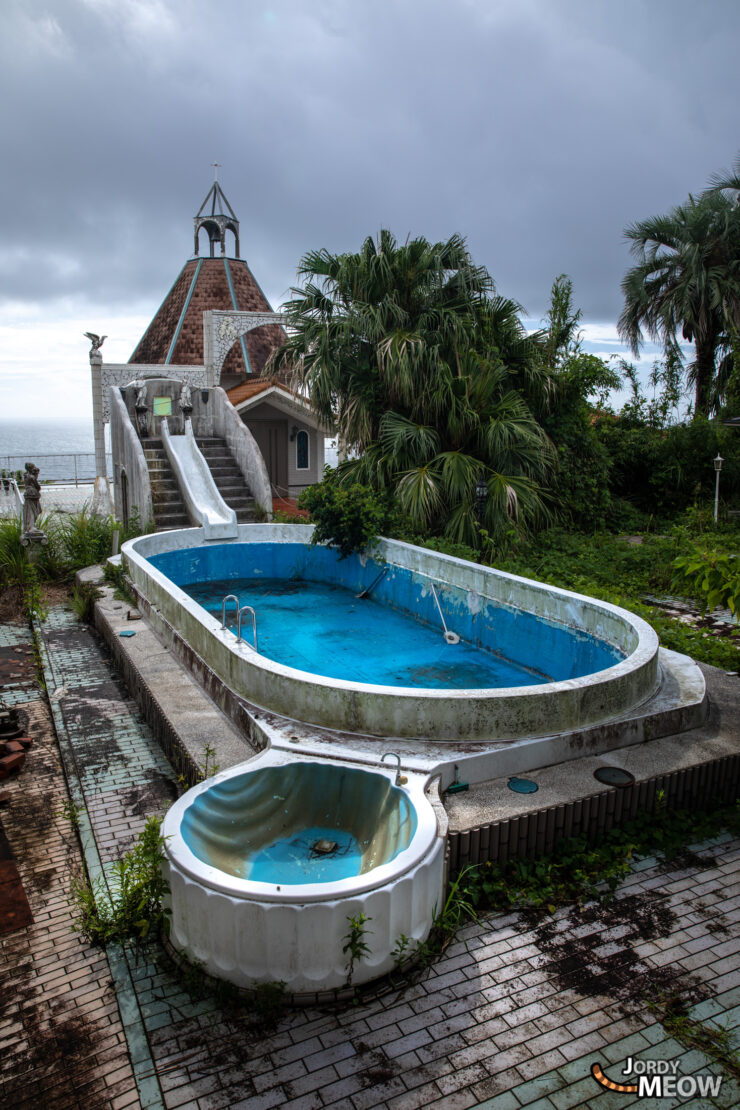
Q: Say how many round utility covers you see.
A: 2